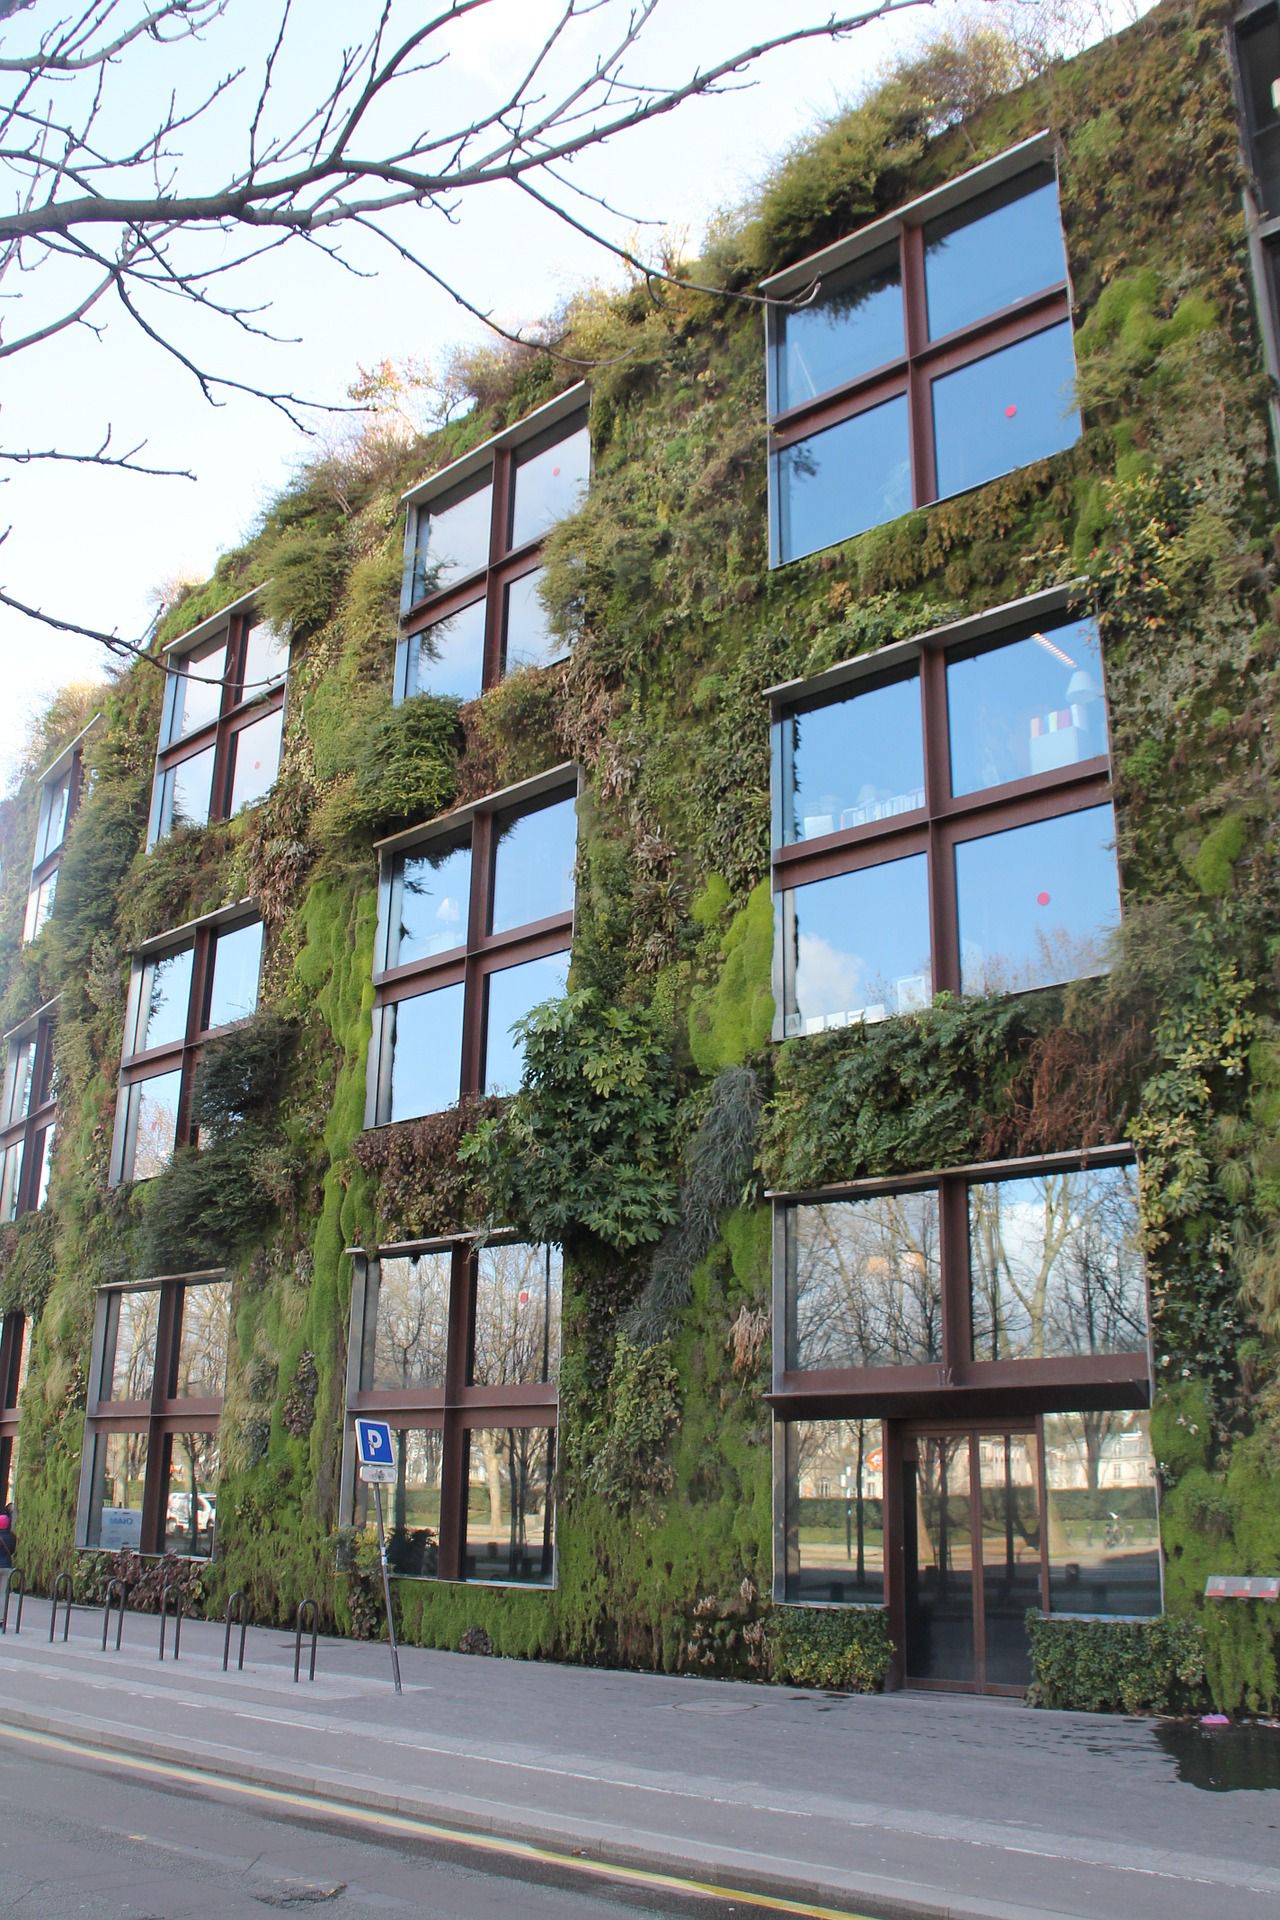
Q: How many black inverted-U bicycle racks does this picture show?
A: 6